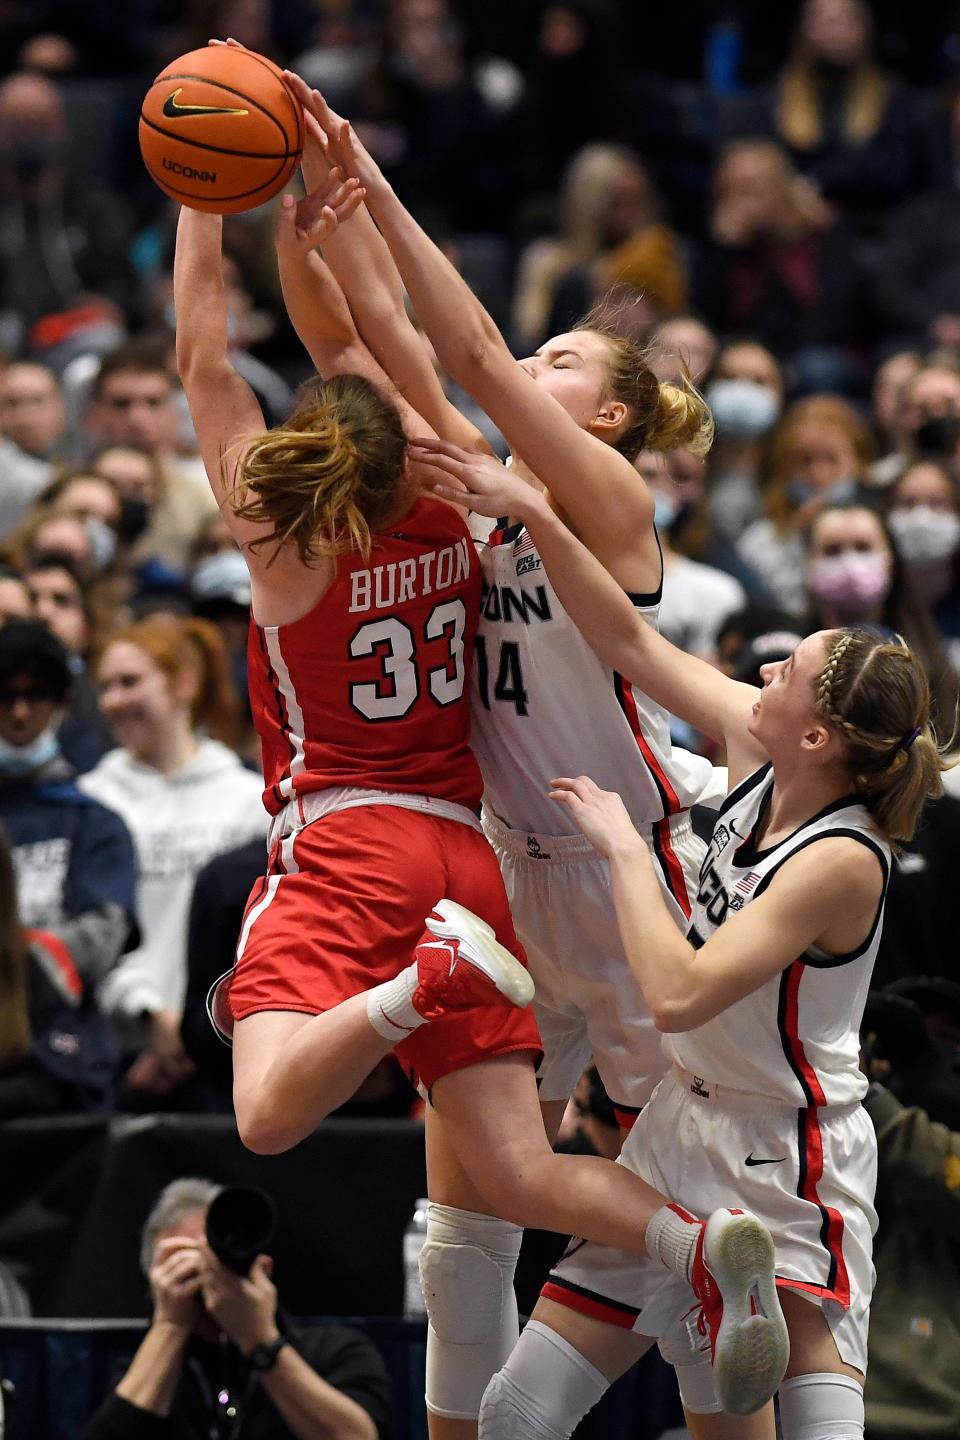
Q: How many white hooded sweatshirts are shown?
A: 1